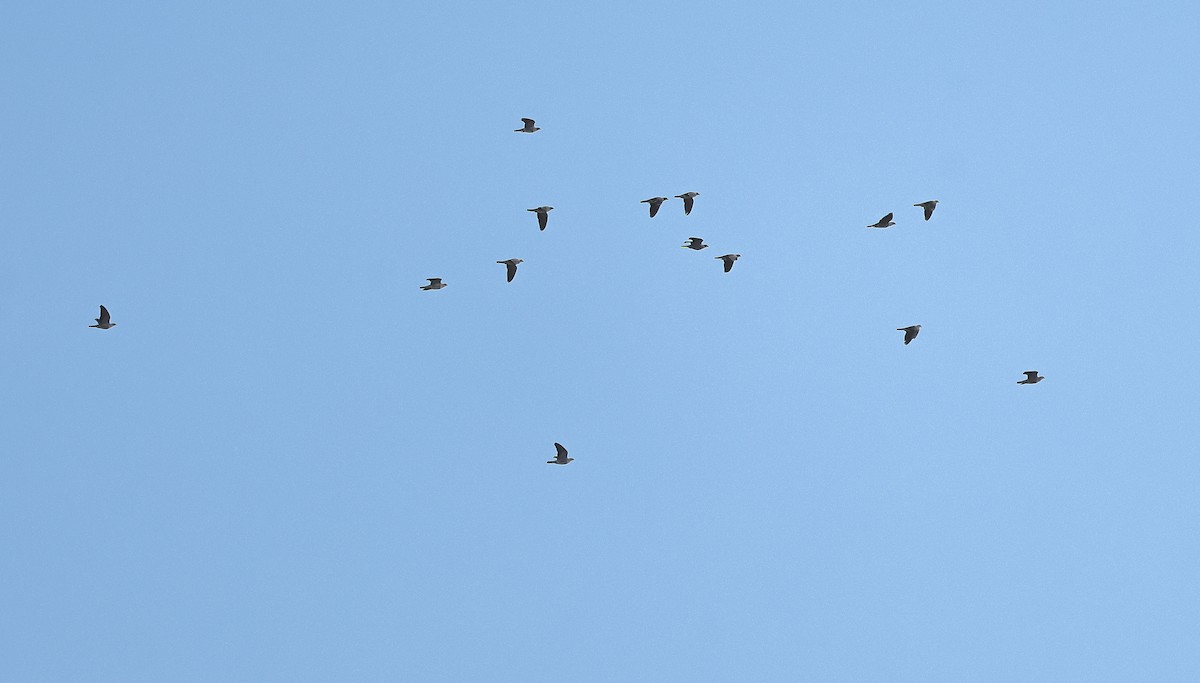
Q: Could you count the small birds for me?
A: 14